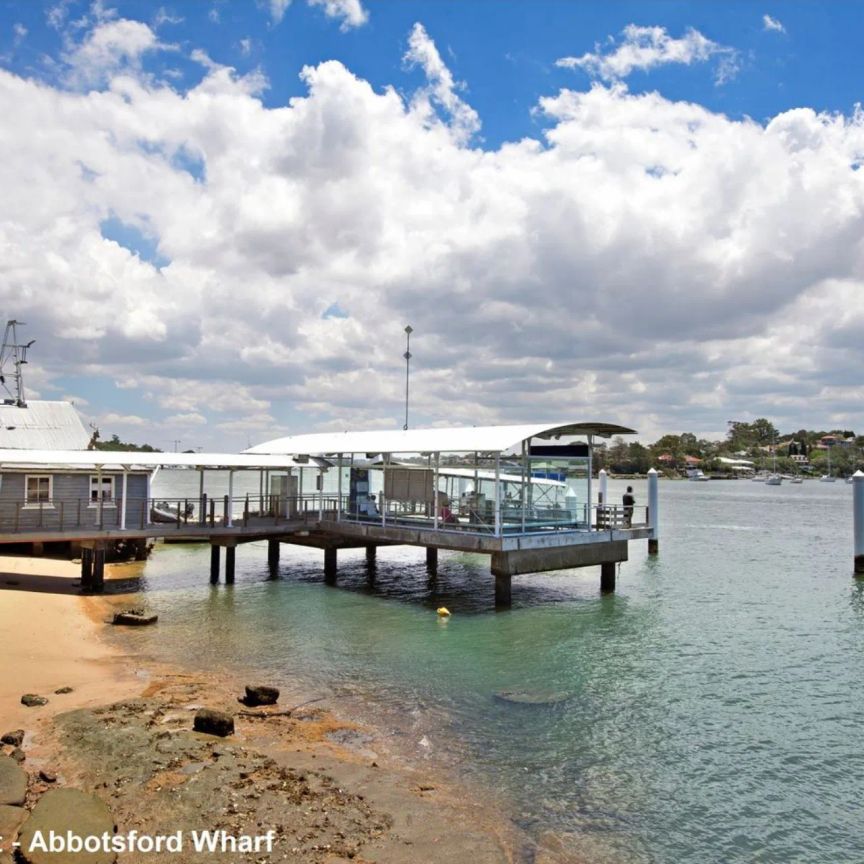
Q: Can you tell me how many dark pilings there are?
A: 10